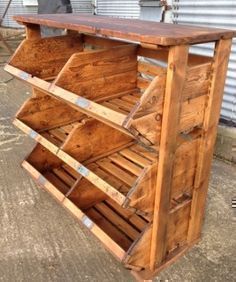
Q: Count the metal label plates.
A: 6